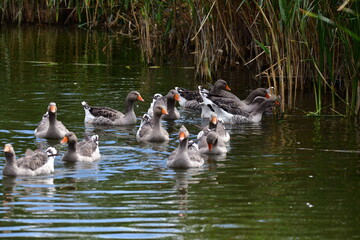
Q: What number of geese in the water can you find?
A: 12